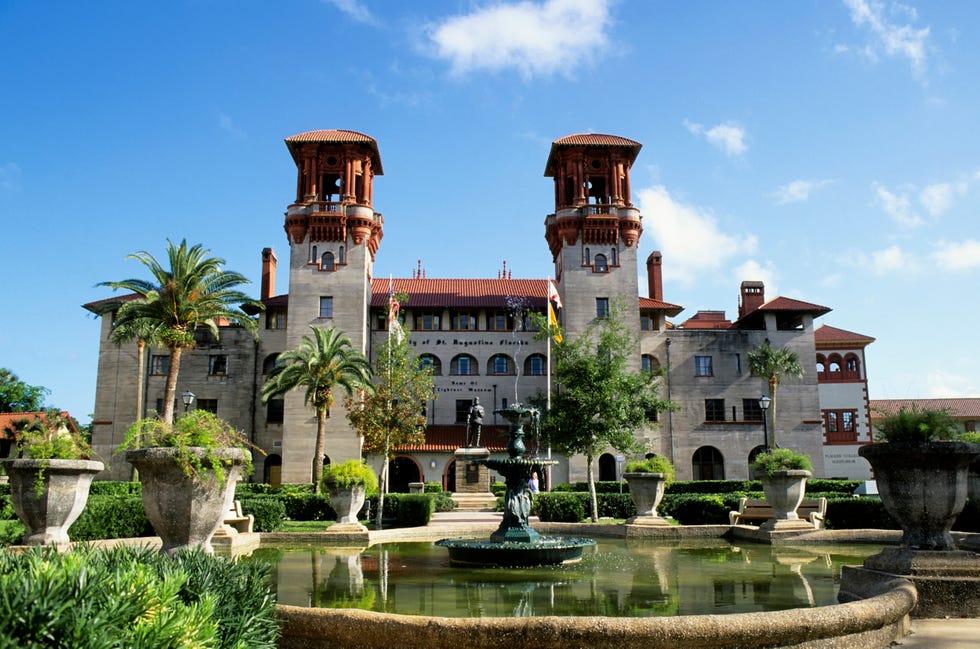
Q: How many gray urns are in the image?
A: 6